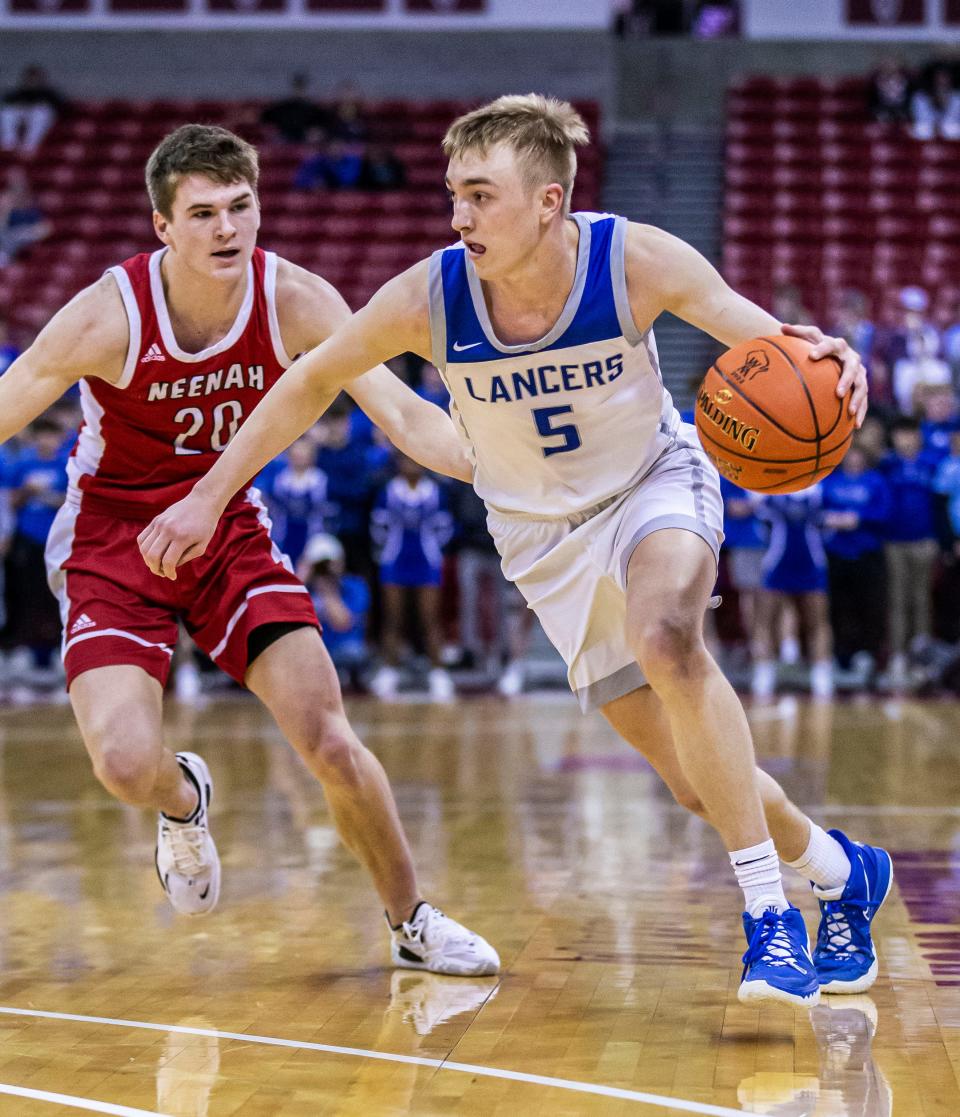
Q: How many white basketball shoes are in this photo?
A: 2